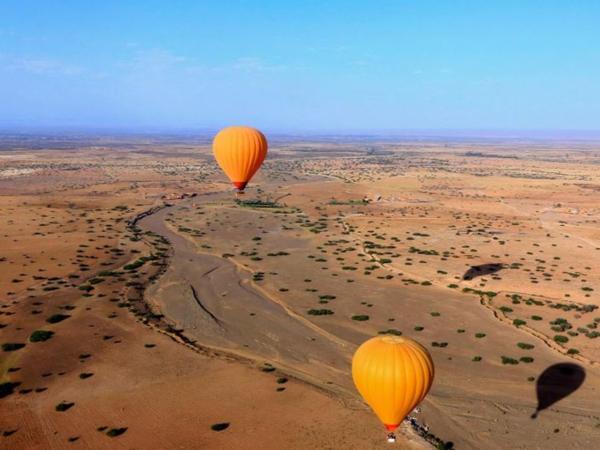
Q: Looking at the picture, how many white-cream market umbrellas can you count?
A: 0